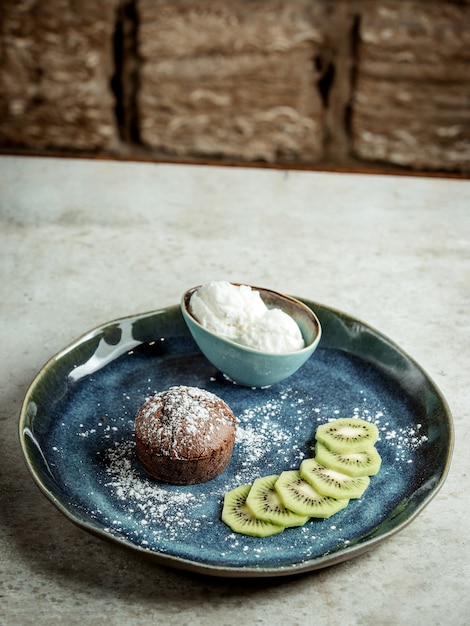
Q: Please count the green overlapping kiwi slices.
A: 6